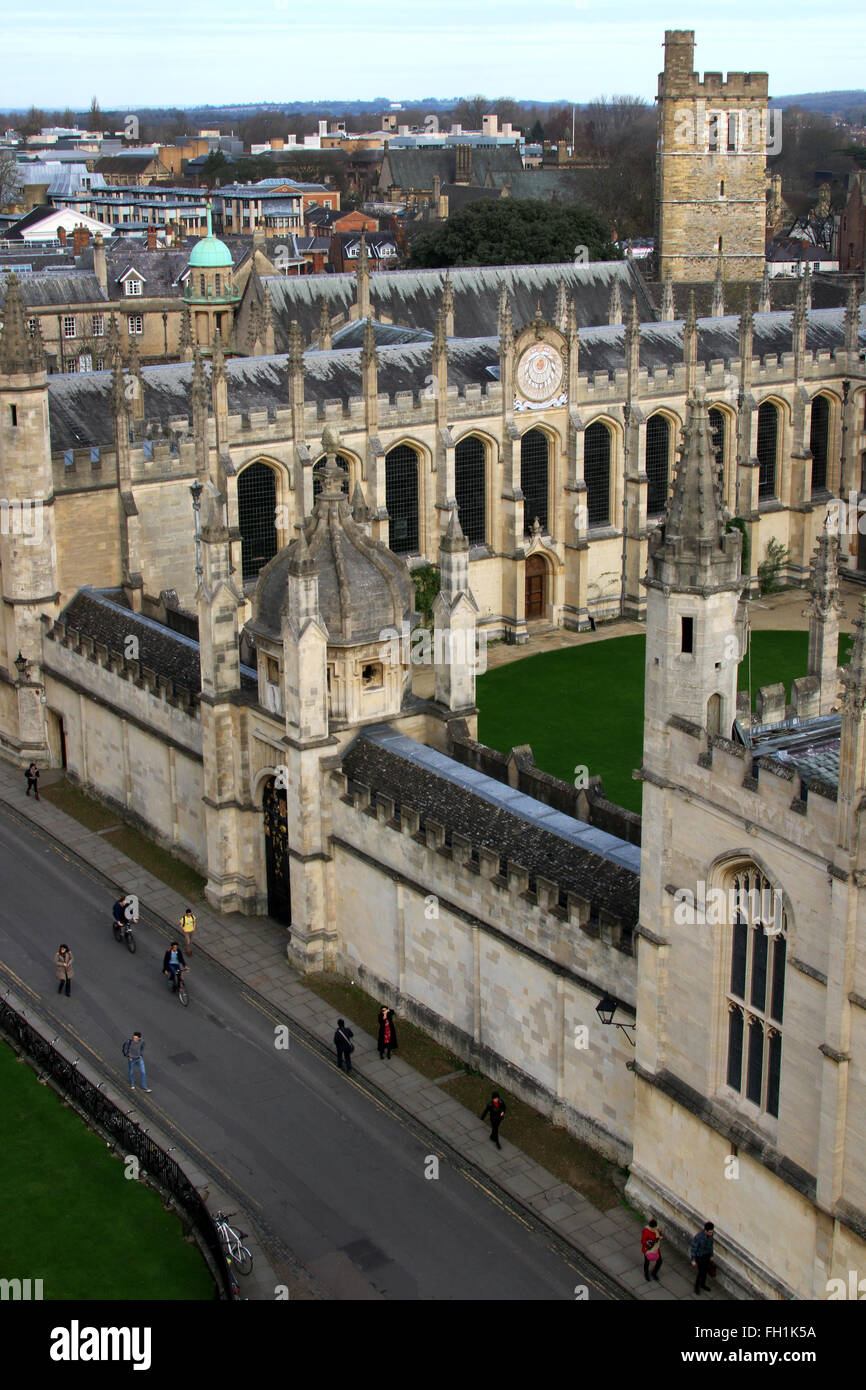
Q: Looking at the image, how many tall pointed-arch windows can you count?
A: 11